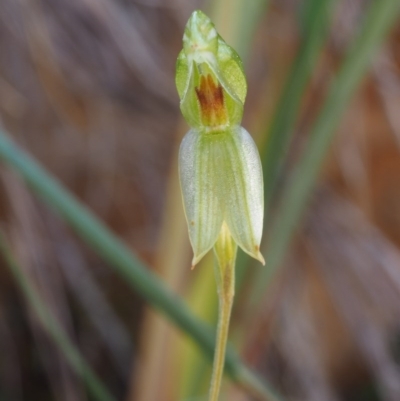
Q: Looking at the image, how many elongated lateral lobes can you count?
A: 2